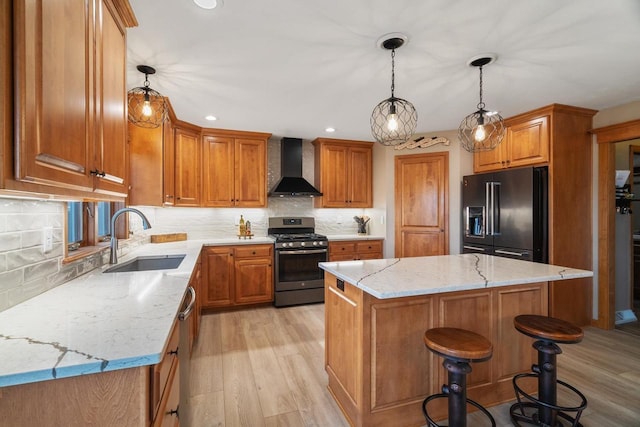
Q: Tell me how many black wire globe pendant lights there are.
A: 3